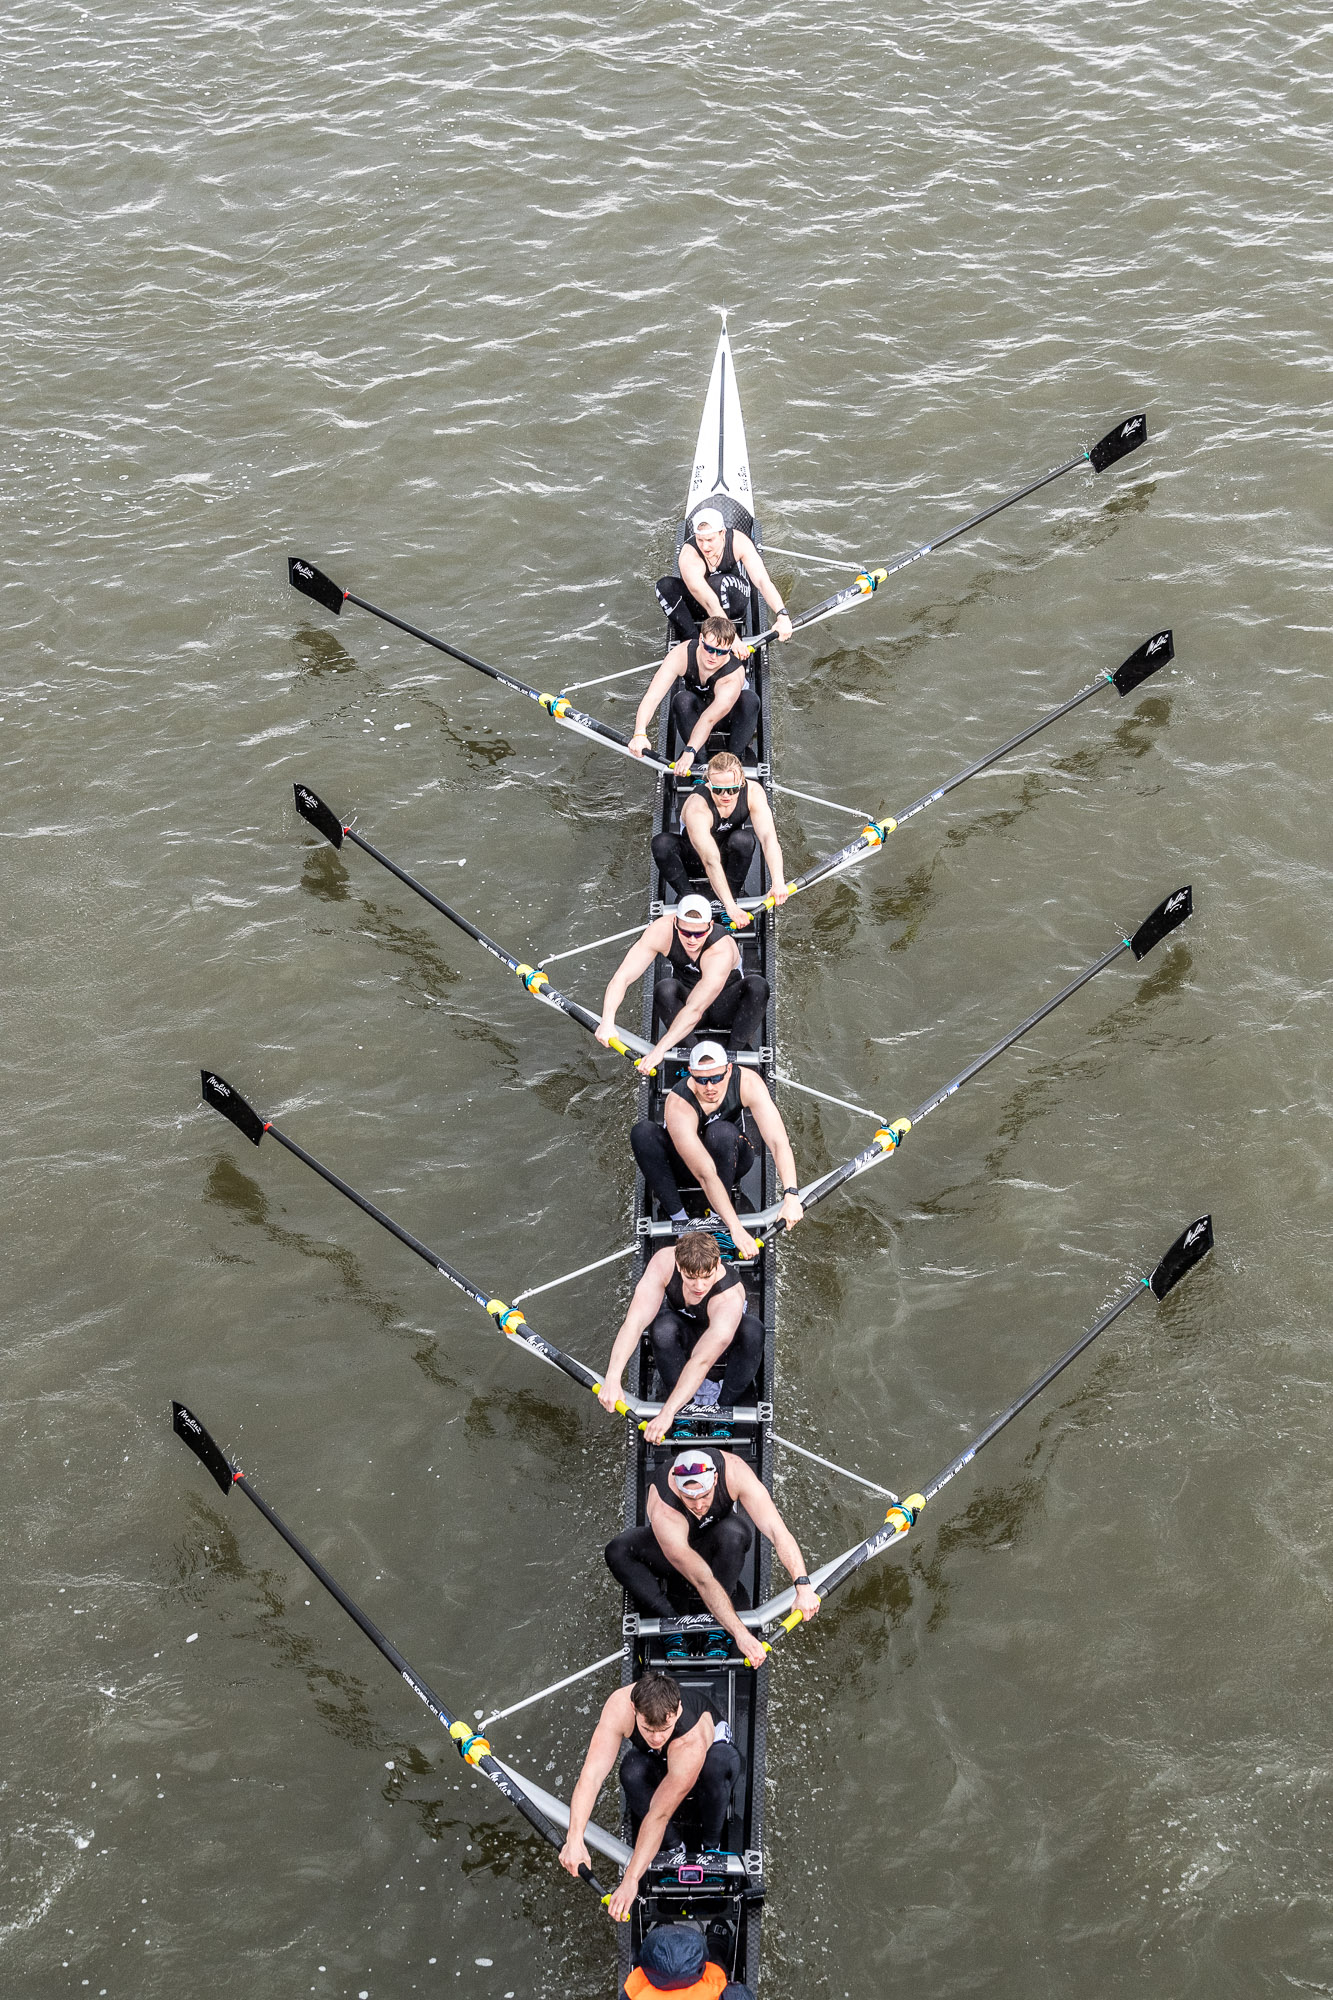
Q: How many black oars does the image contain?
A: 8